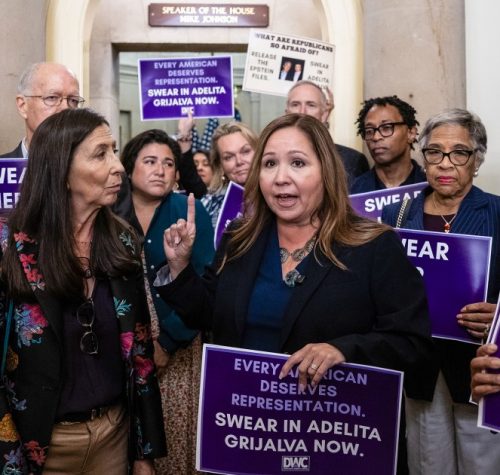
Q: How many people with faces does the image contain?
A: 9